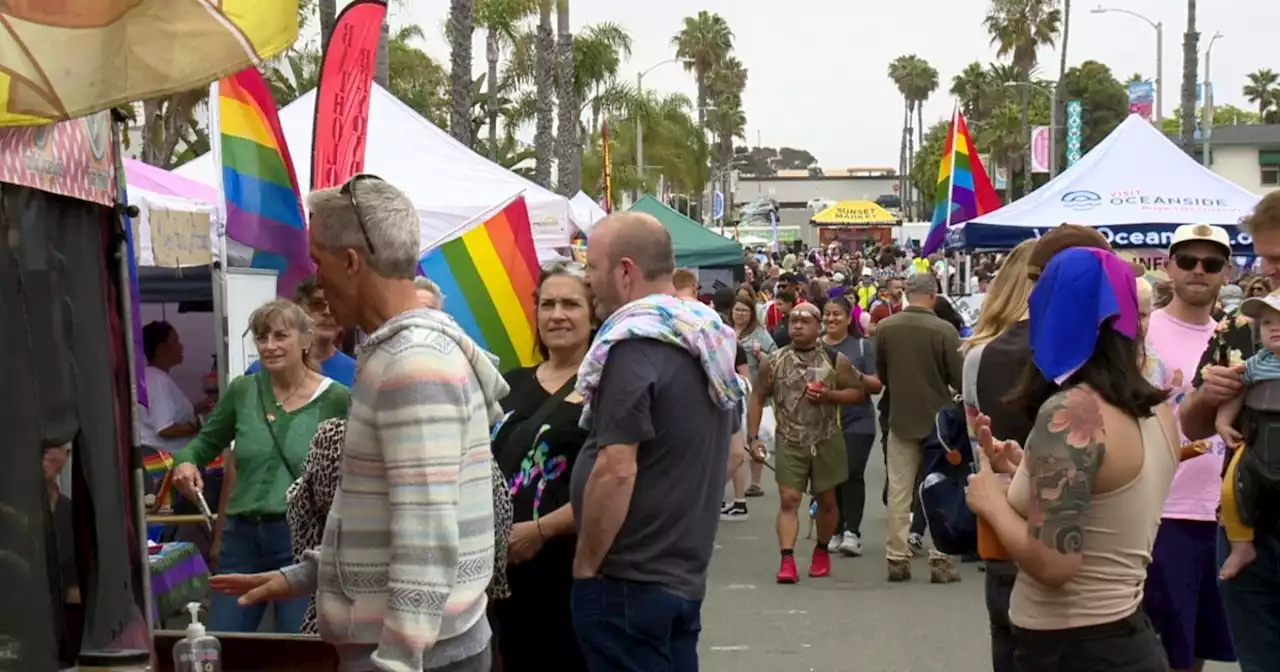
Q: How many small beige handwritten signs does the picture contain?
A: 1